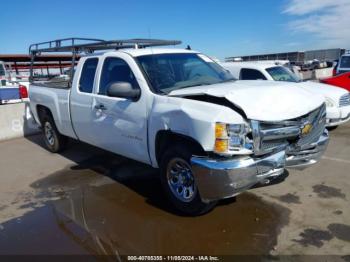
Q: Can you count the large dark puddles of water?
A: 1